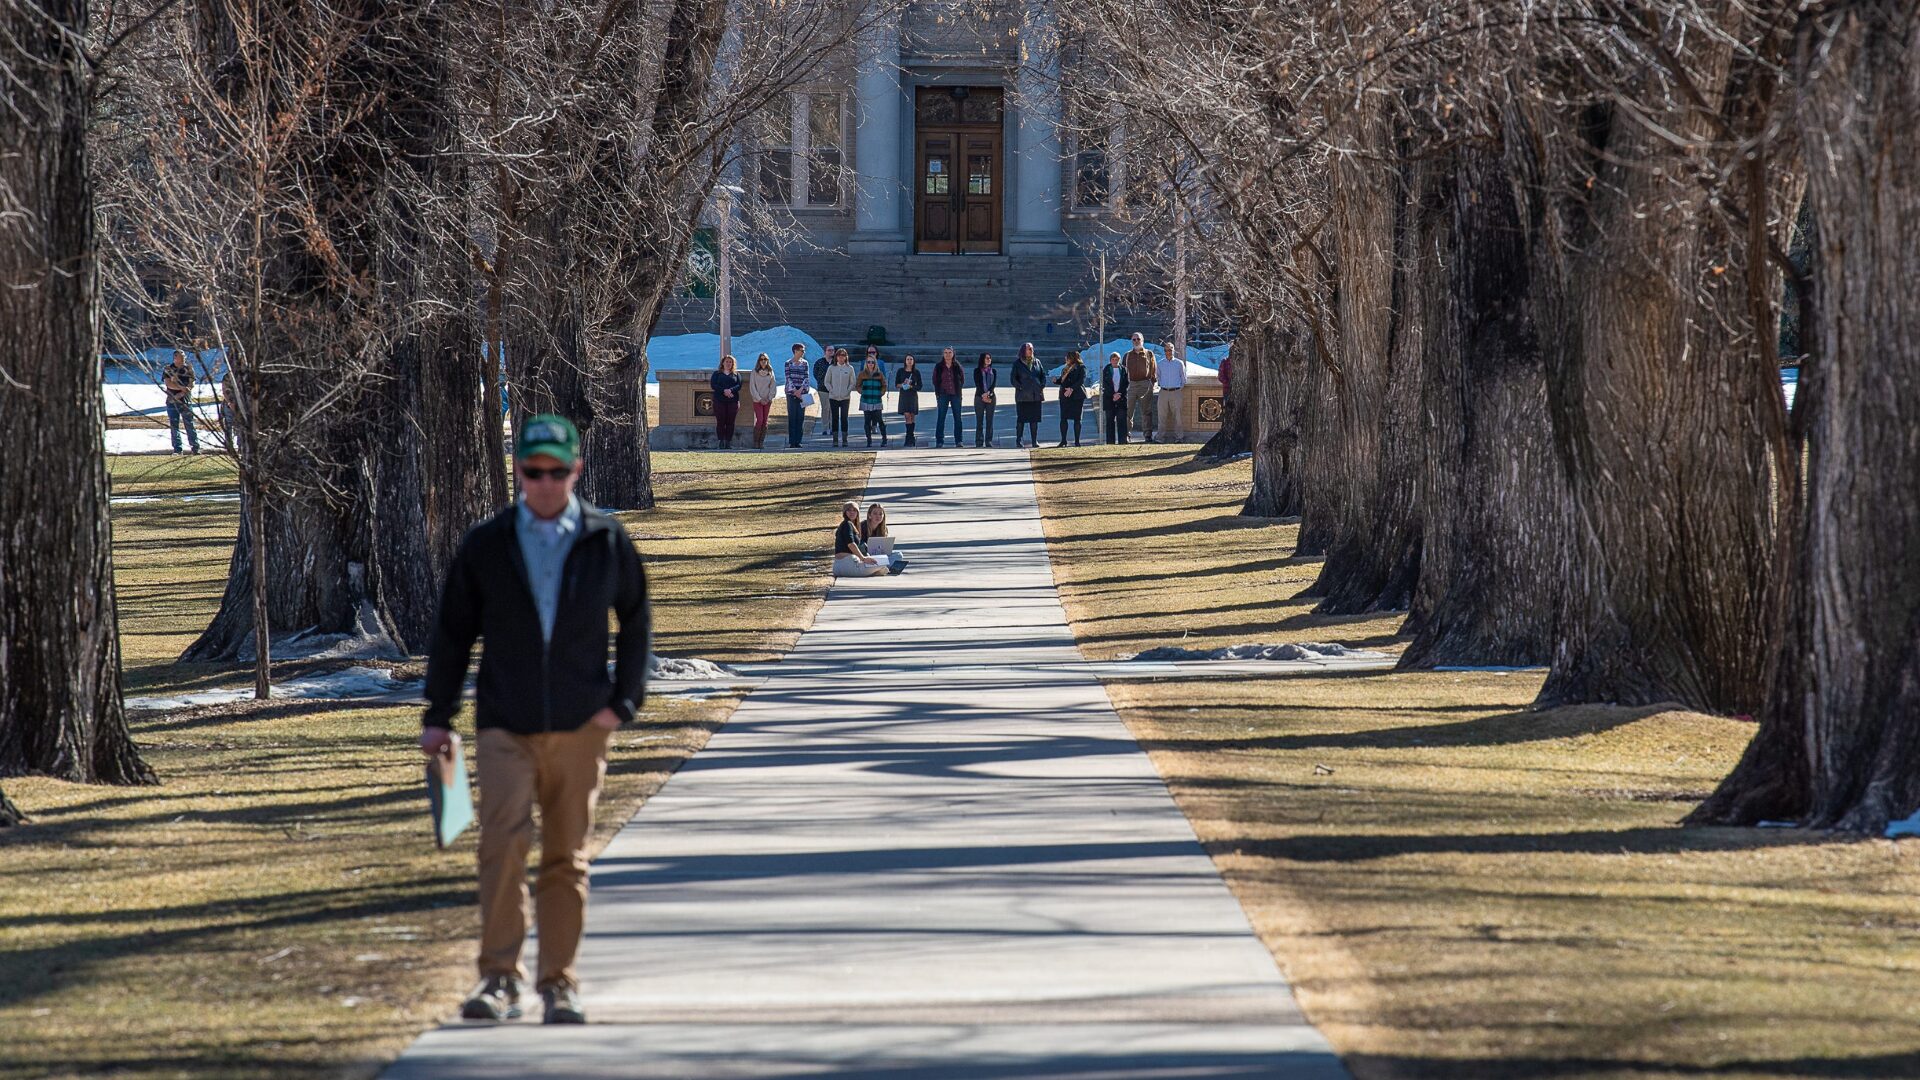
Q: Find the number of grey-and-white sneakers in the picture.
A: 2